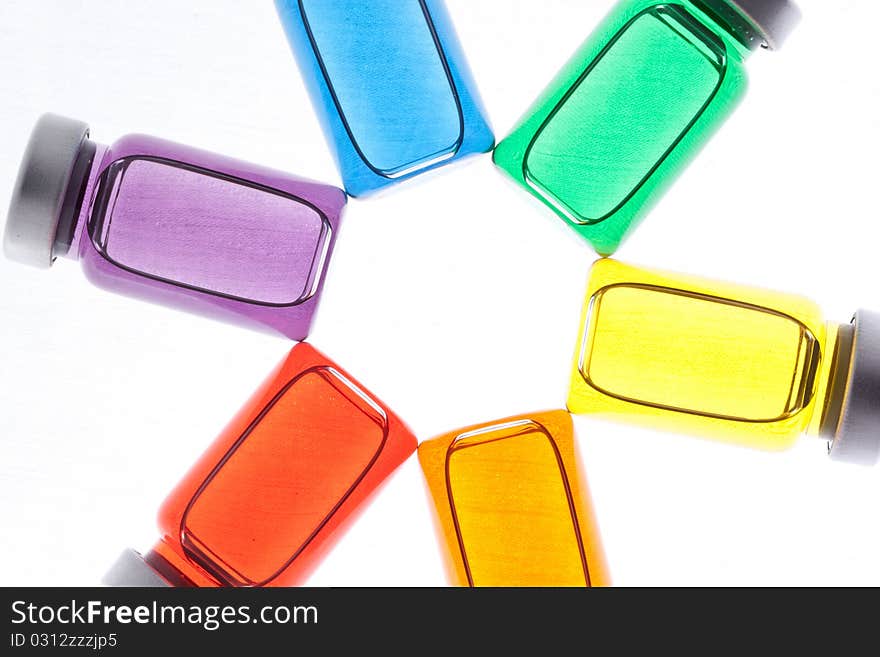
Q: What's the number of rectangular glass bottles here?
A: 6